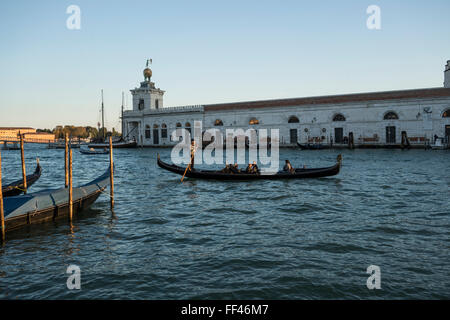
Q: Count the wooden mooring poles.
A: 5